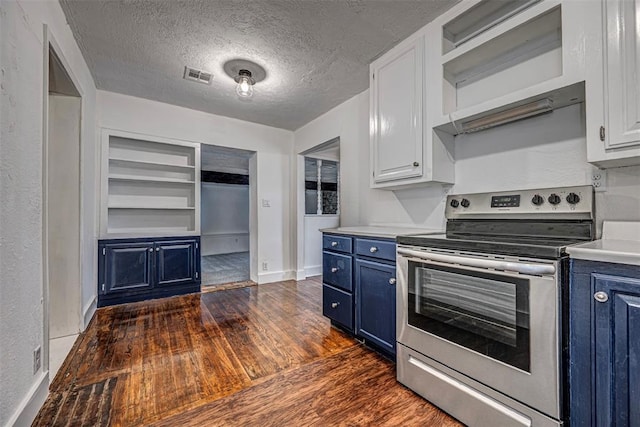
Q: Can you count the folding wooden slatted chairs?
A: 0